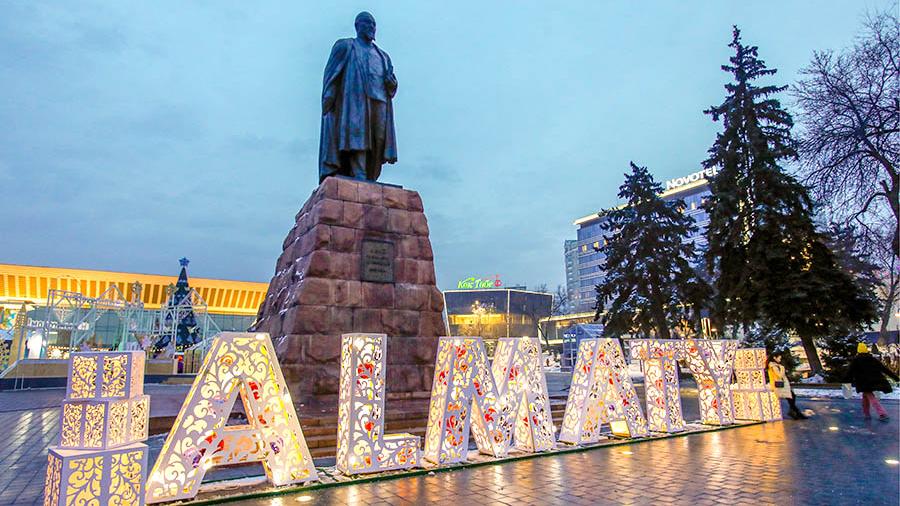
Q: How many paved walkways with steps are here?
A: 1